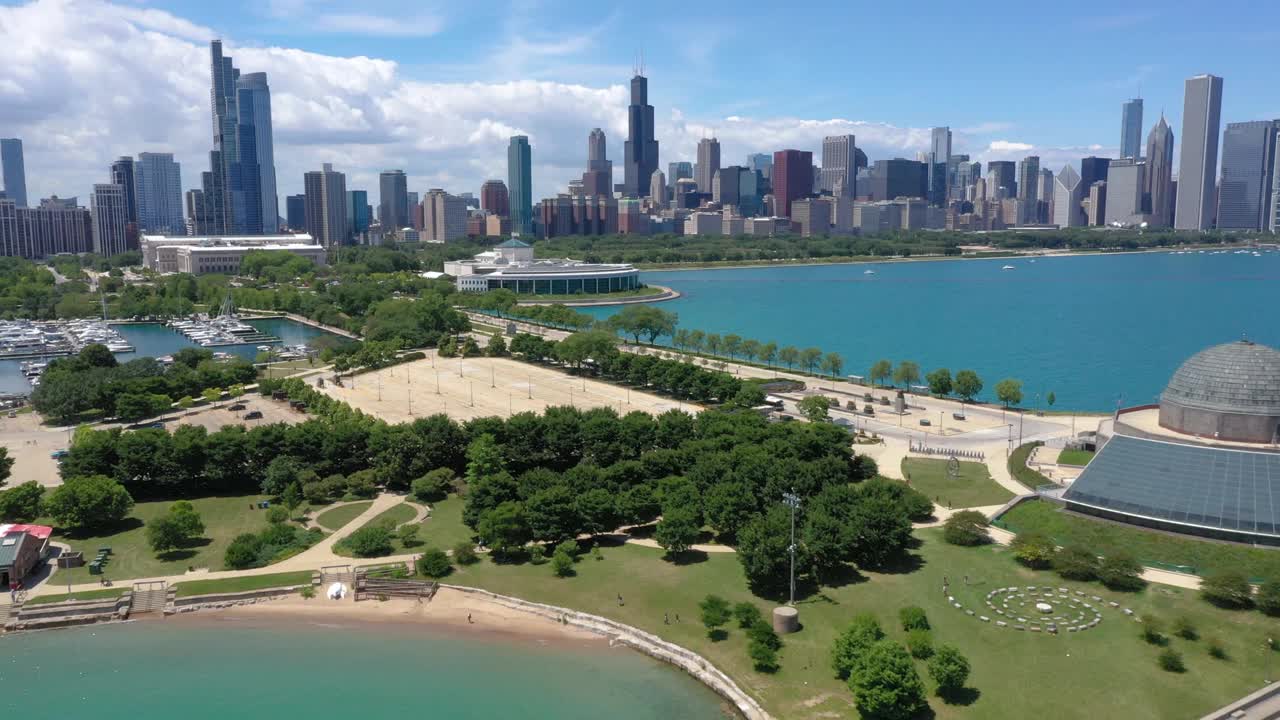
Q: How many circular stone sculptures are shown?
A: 1